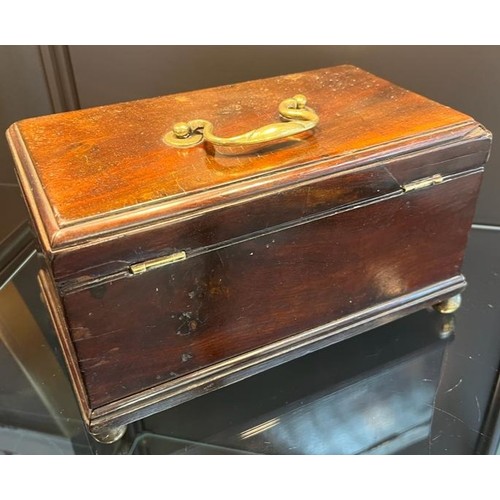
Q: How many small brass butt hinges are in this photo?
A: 2